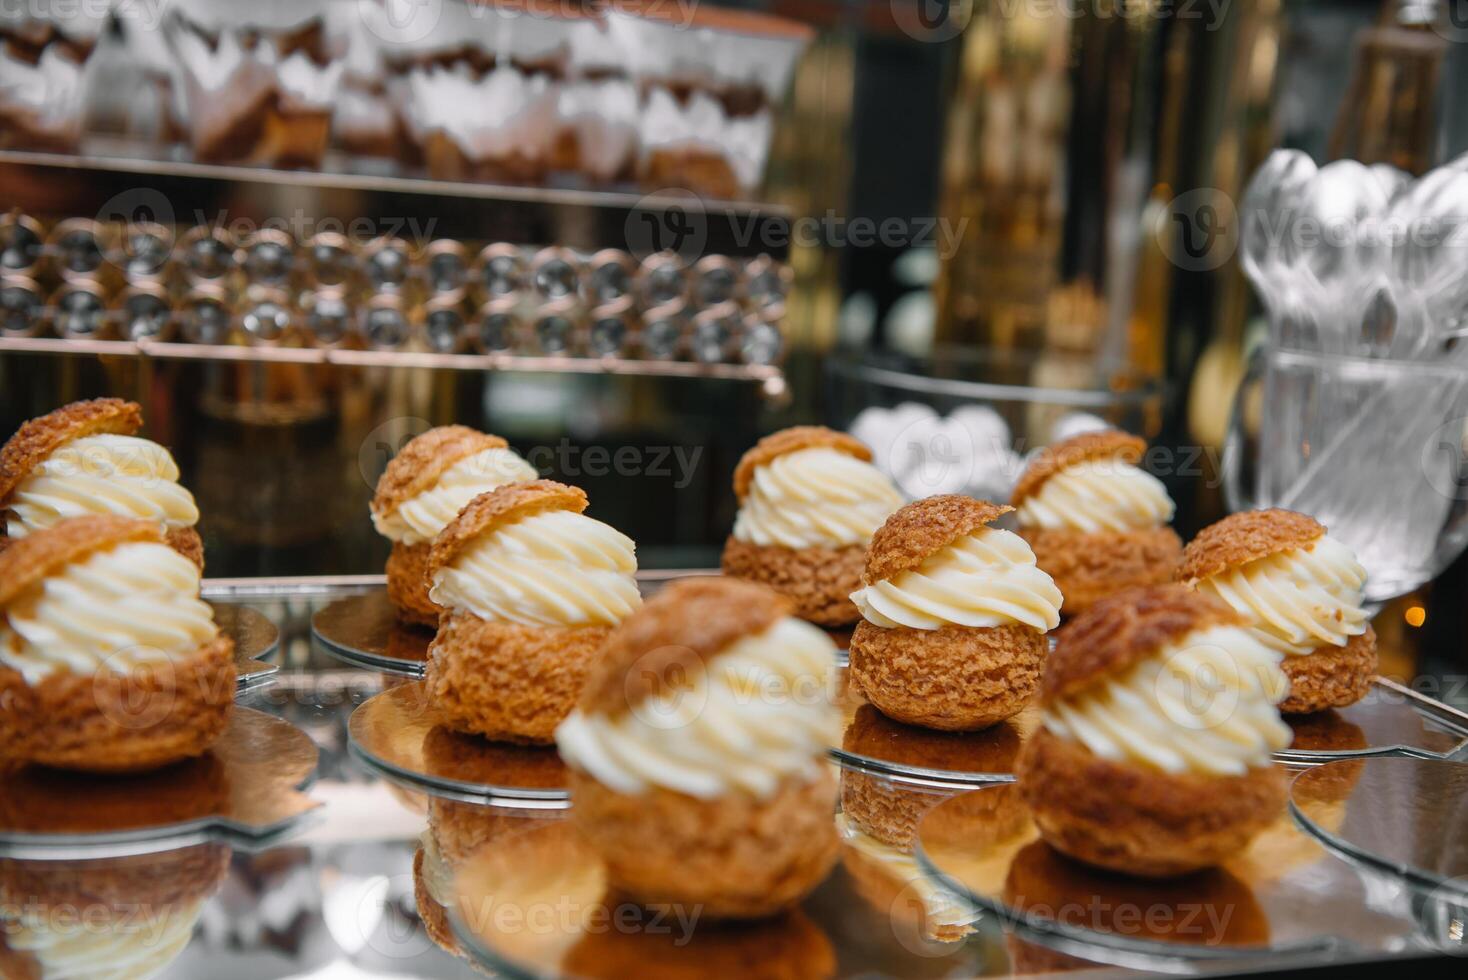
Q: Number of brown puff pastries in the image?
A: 10